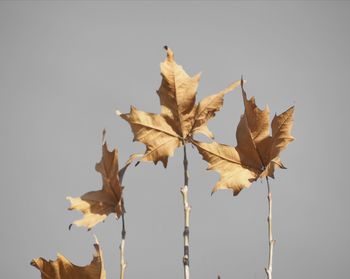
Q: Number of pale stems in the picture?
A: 3